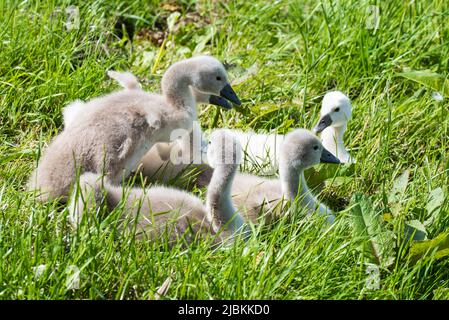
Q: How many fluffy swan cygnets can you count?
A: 5